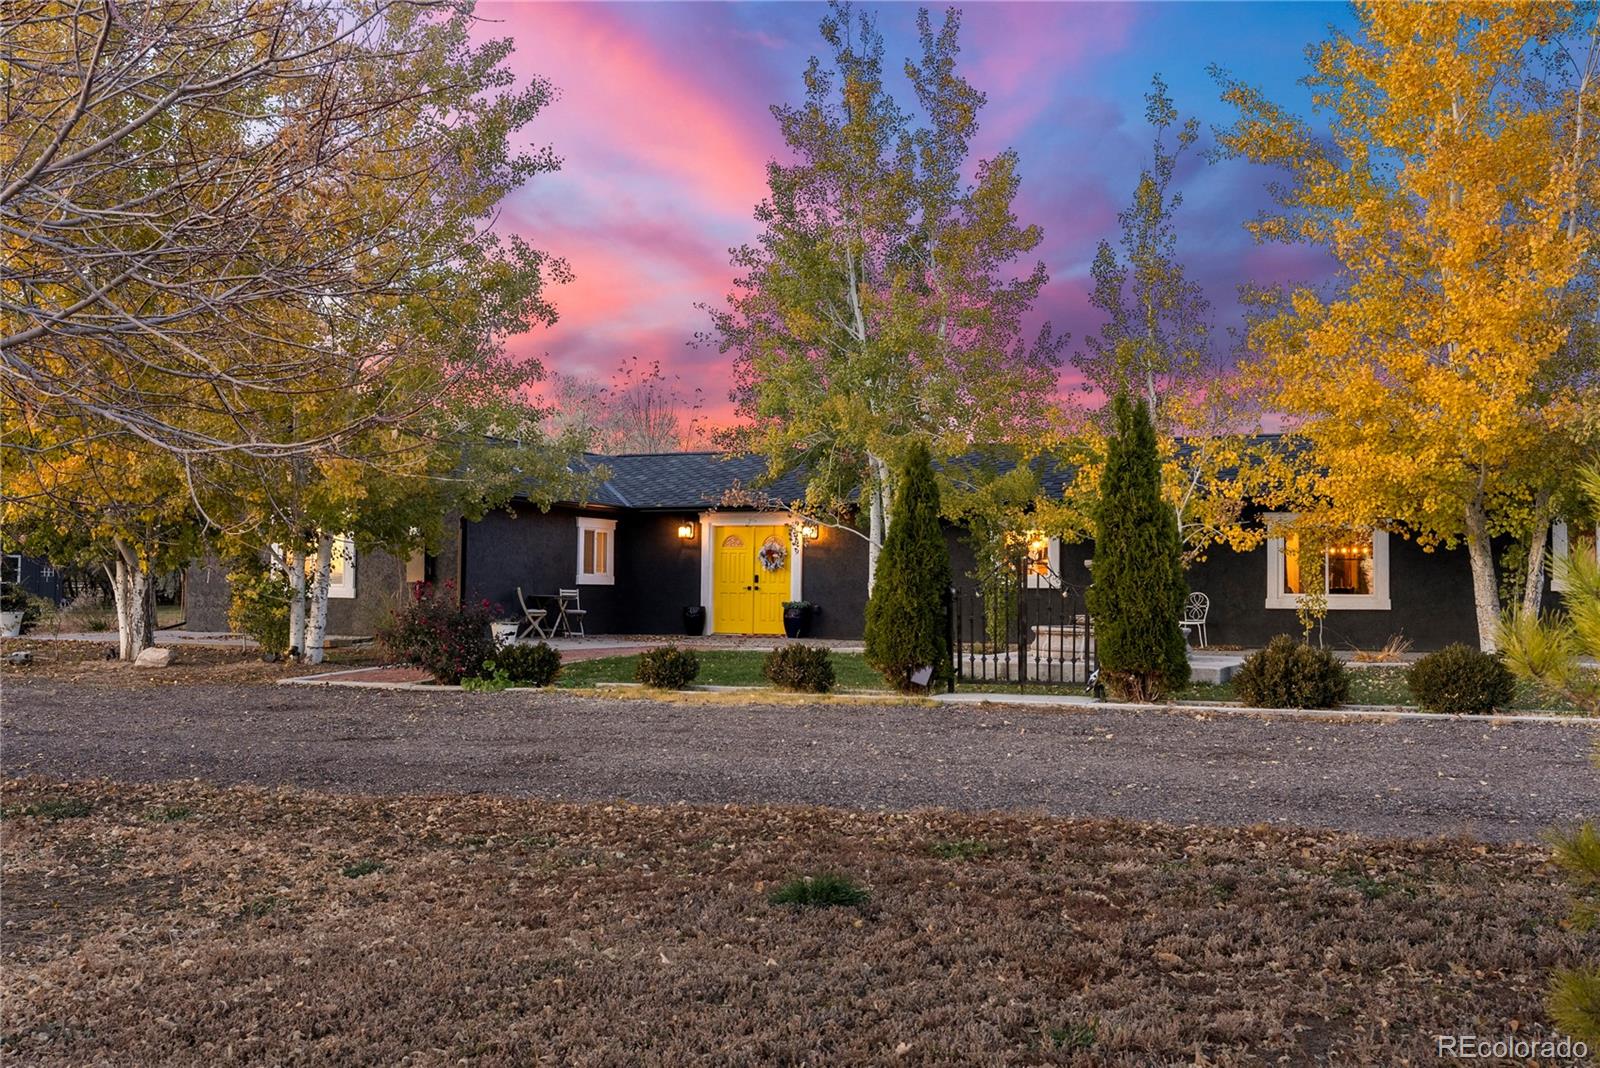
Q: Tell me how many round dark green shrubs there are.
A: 5